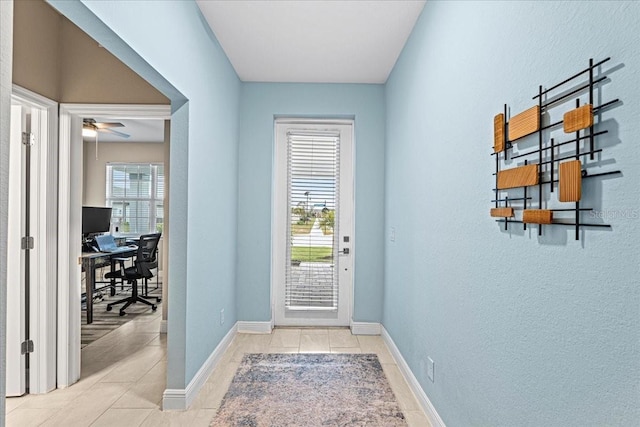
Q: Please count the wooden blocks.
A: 7